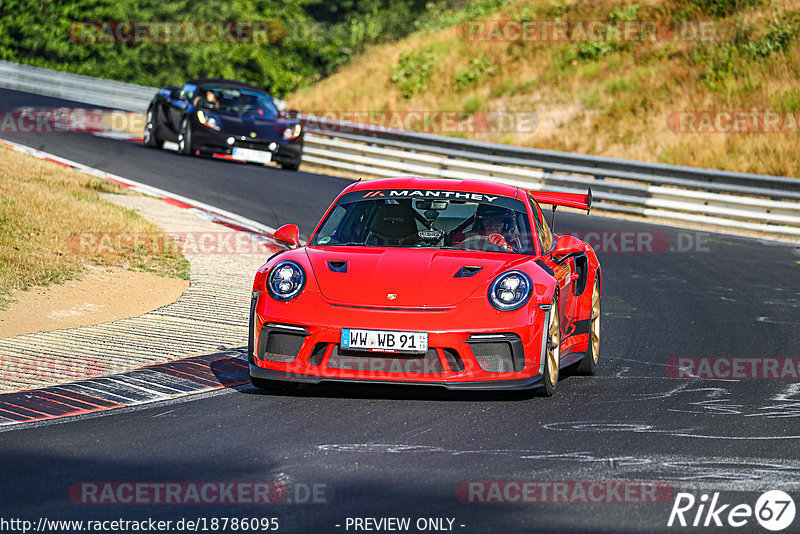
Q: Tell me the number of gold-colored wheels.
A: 2